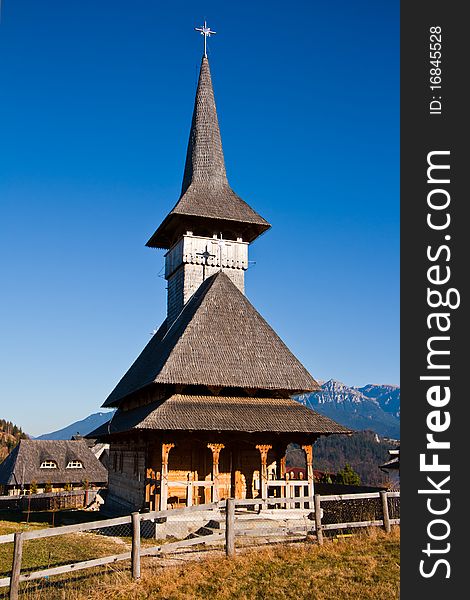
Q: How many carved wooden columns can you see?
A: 4